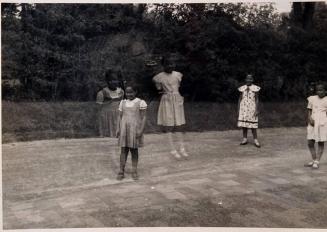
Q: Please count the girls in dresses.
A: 5